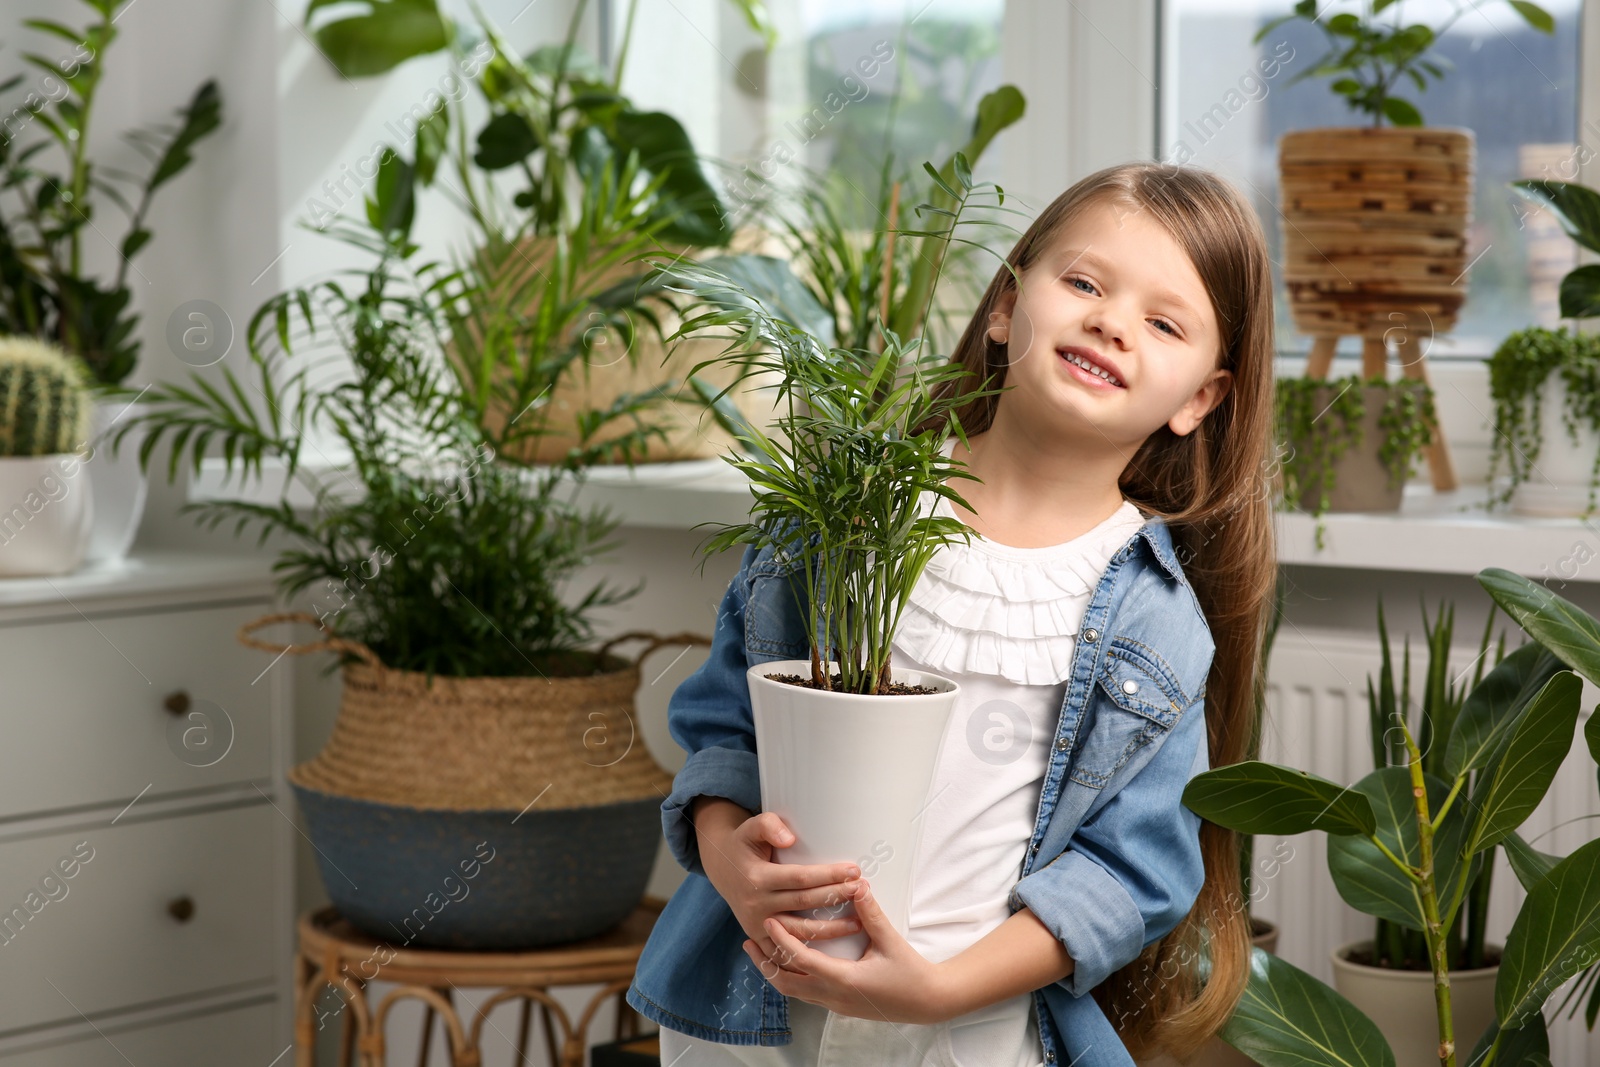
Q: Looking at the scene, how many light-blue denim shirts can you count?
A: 1